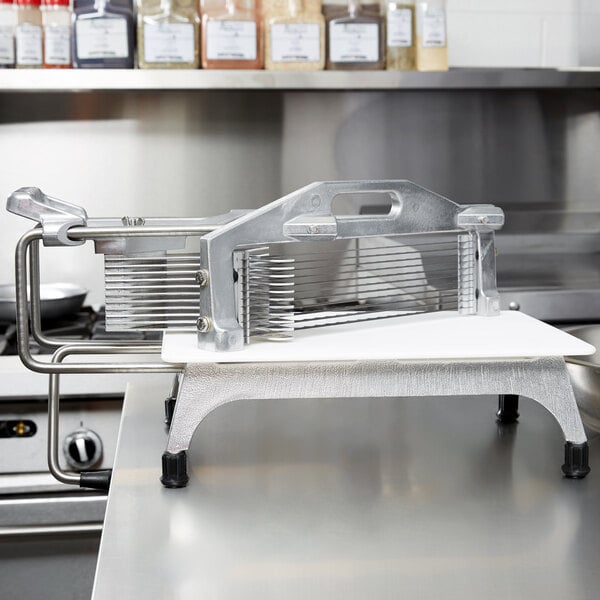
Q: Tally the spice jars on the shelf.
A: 10